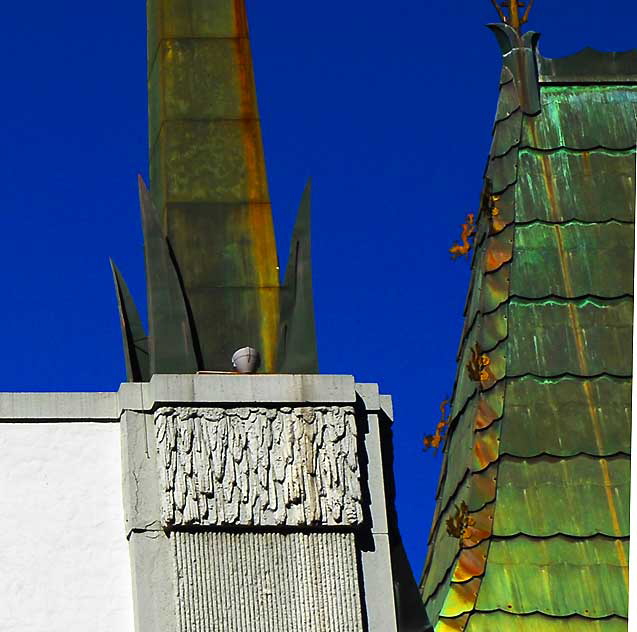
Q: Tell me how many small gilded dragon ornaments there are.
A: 5